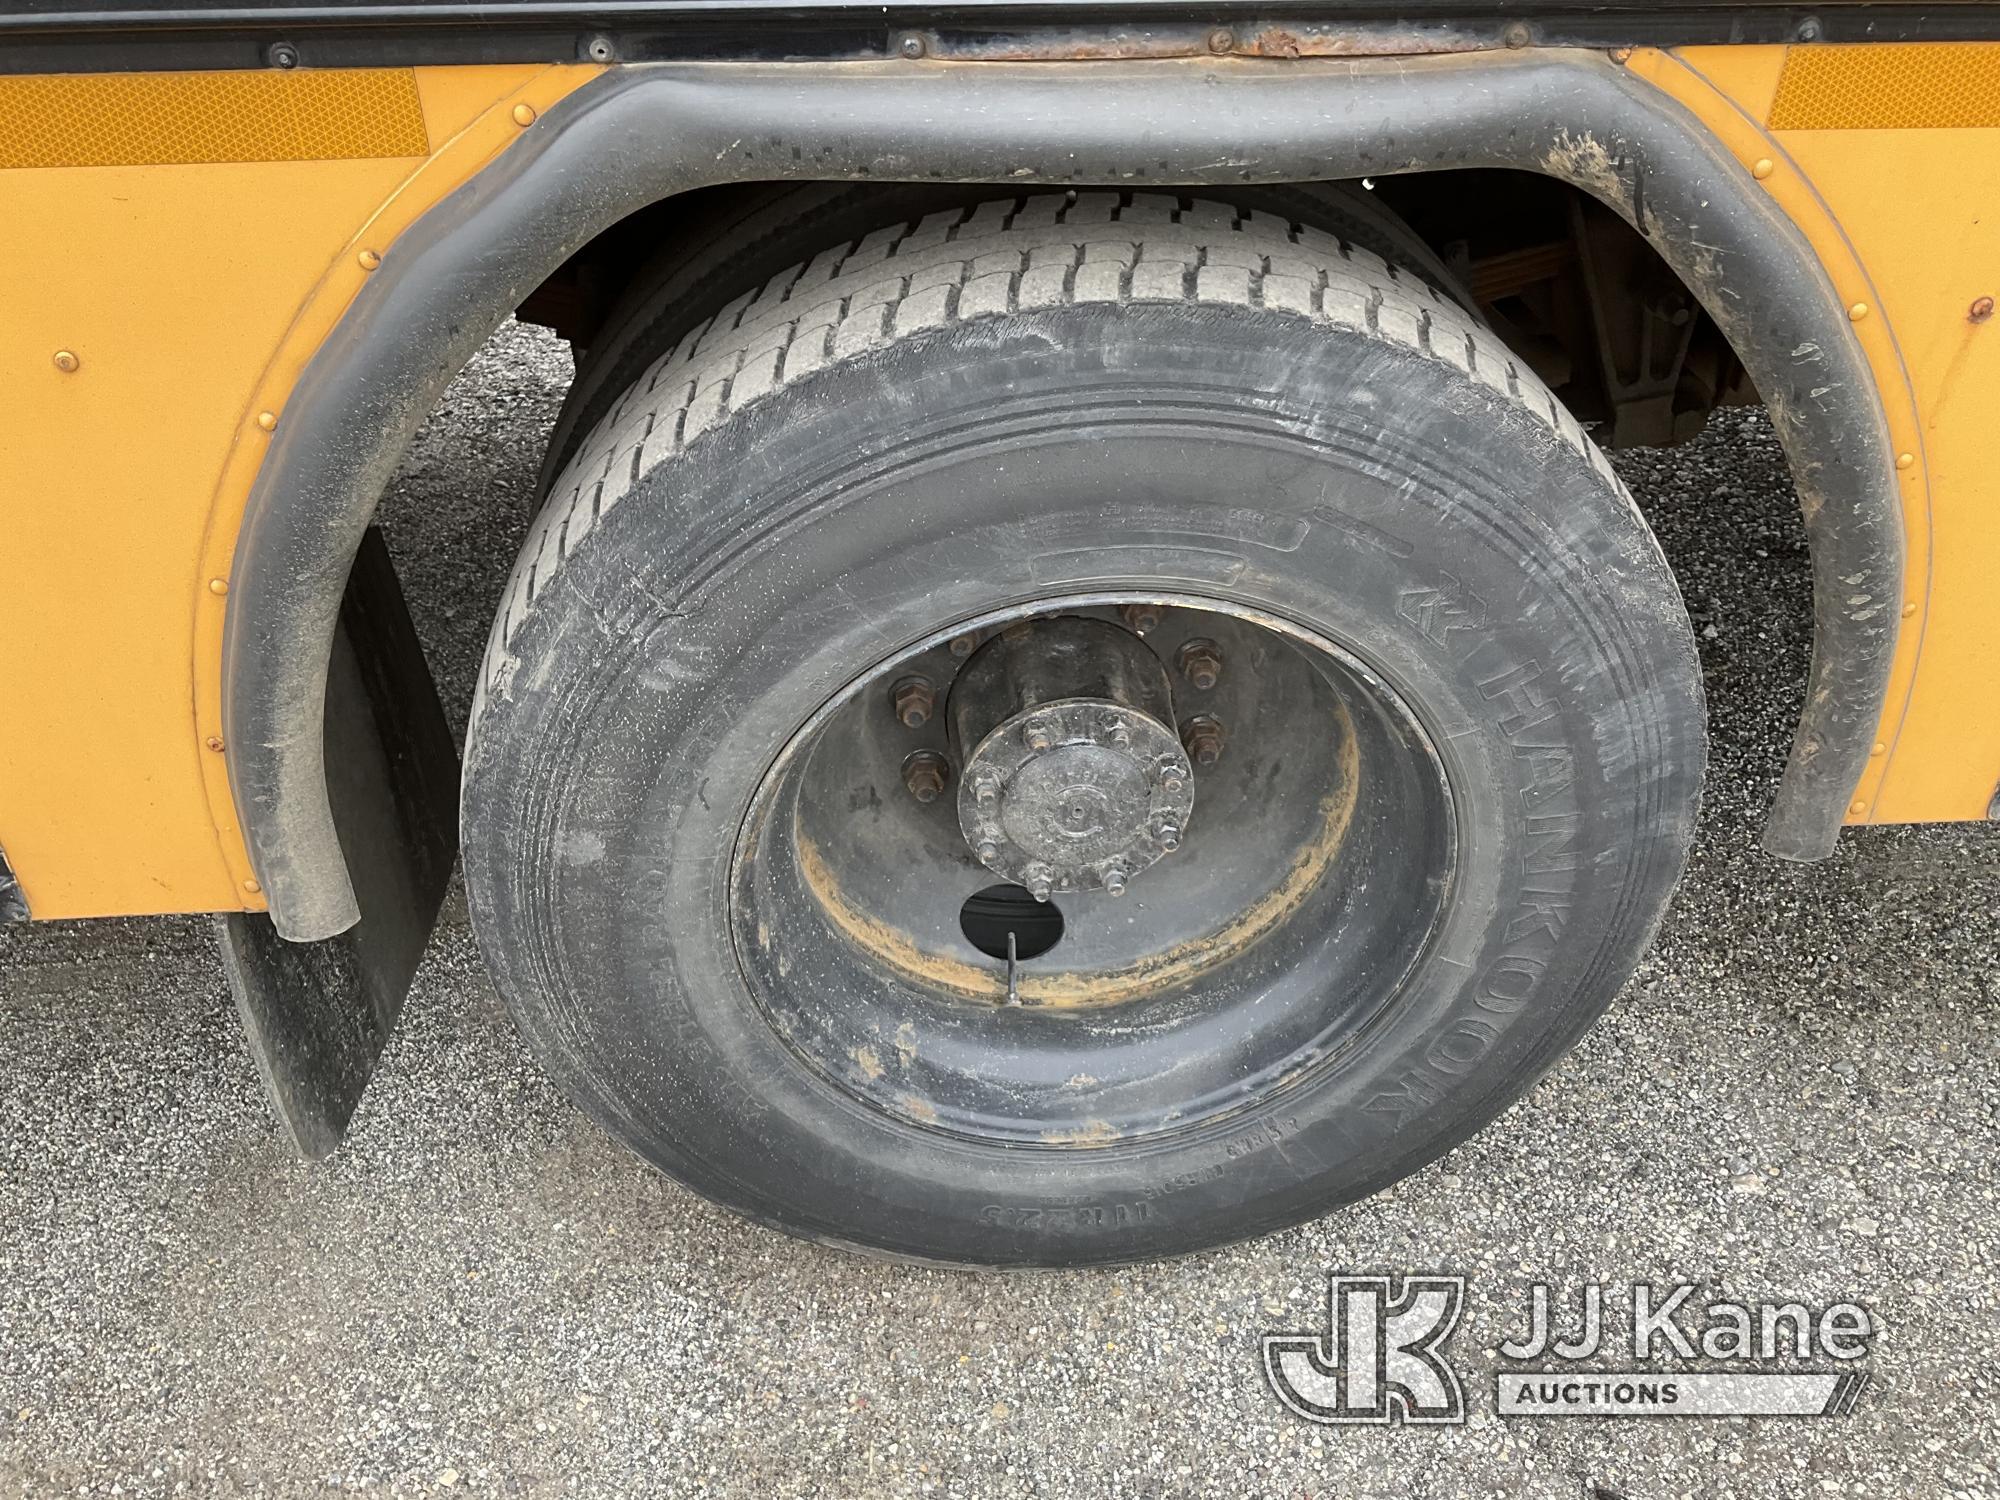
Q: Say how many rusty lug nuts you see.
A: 6